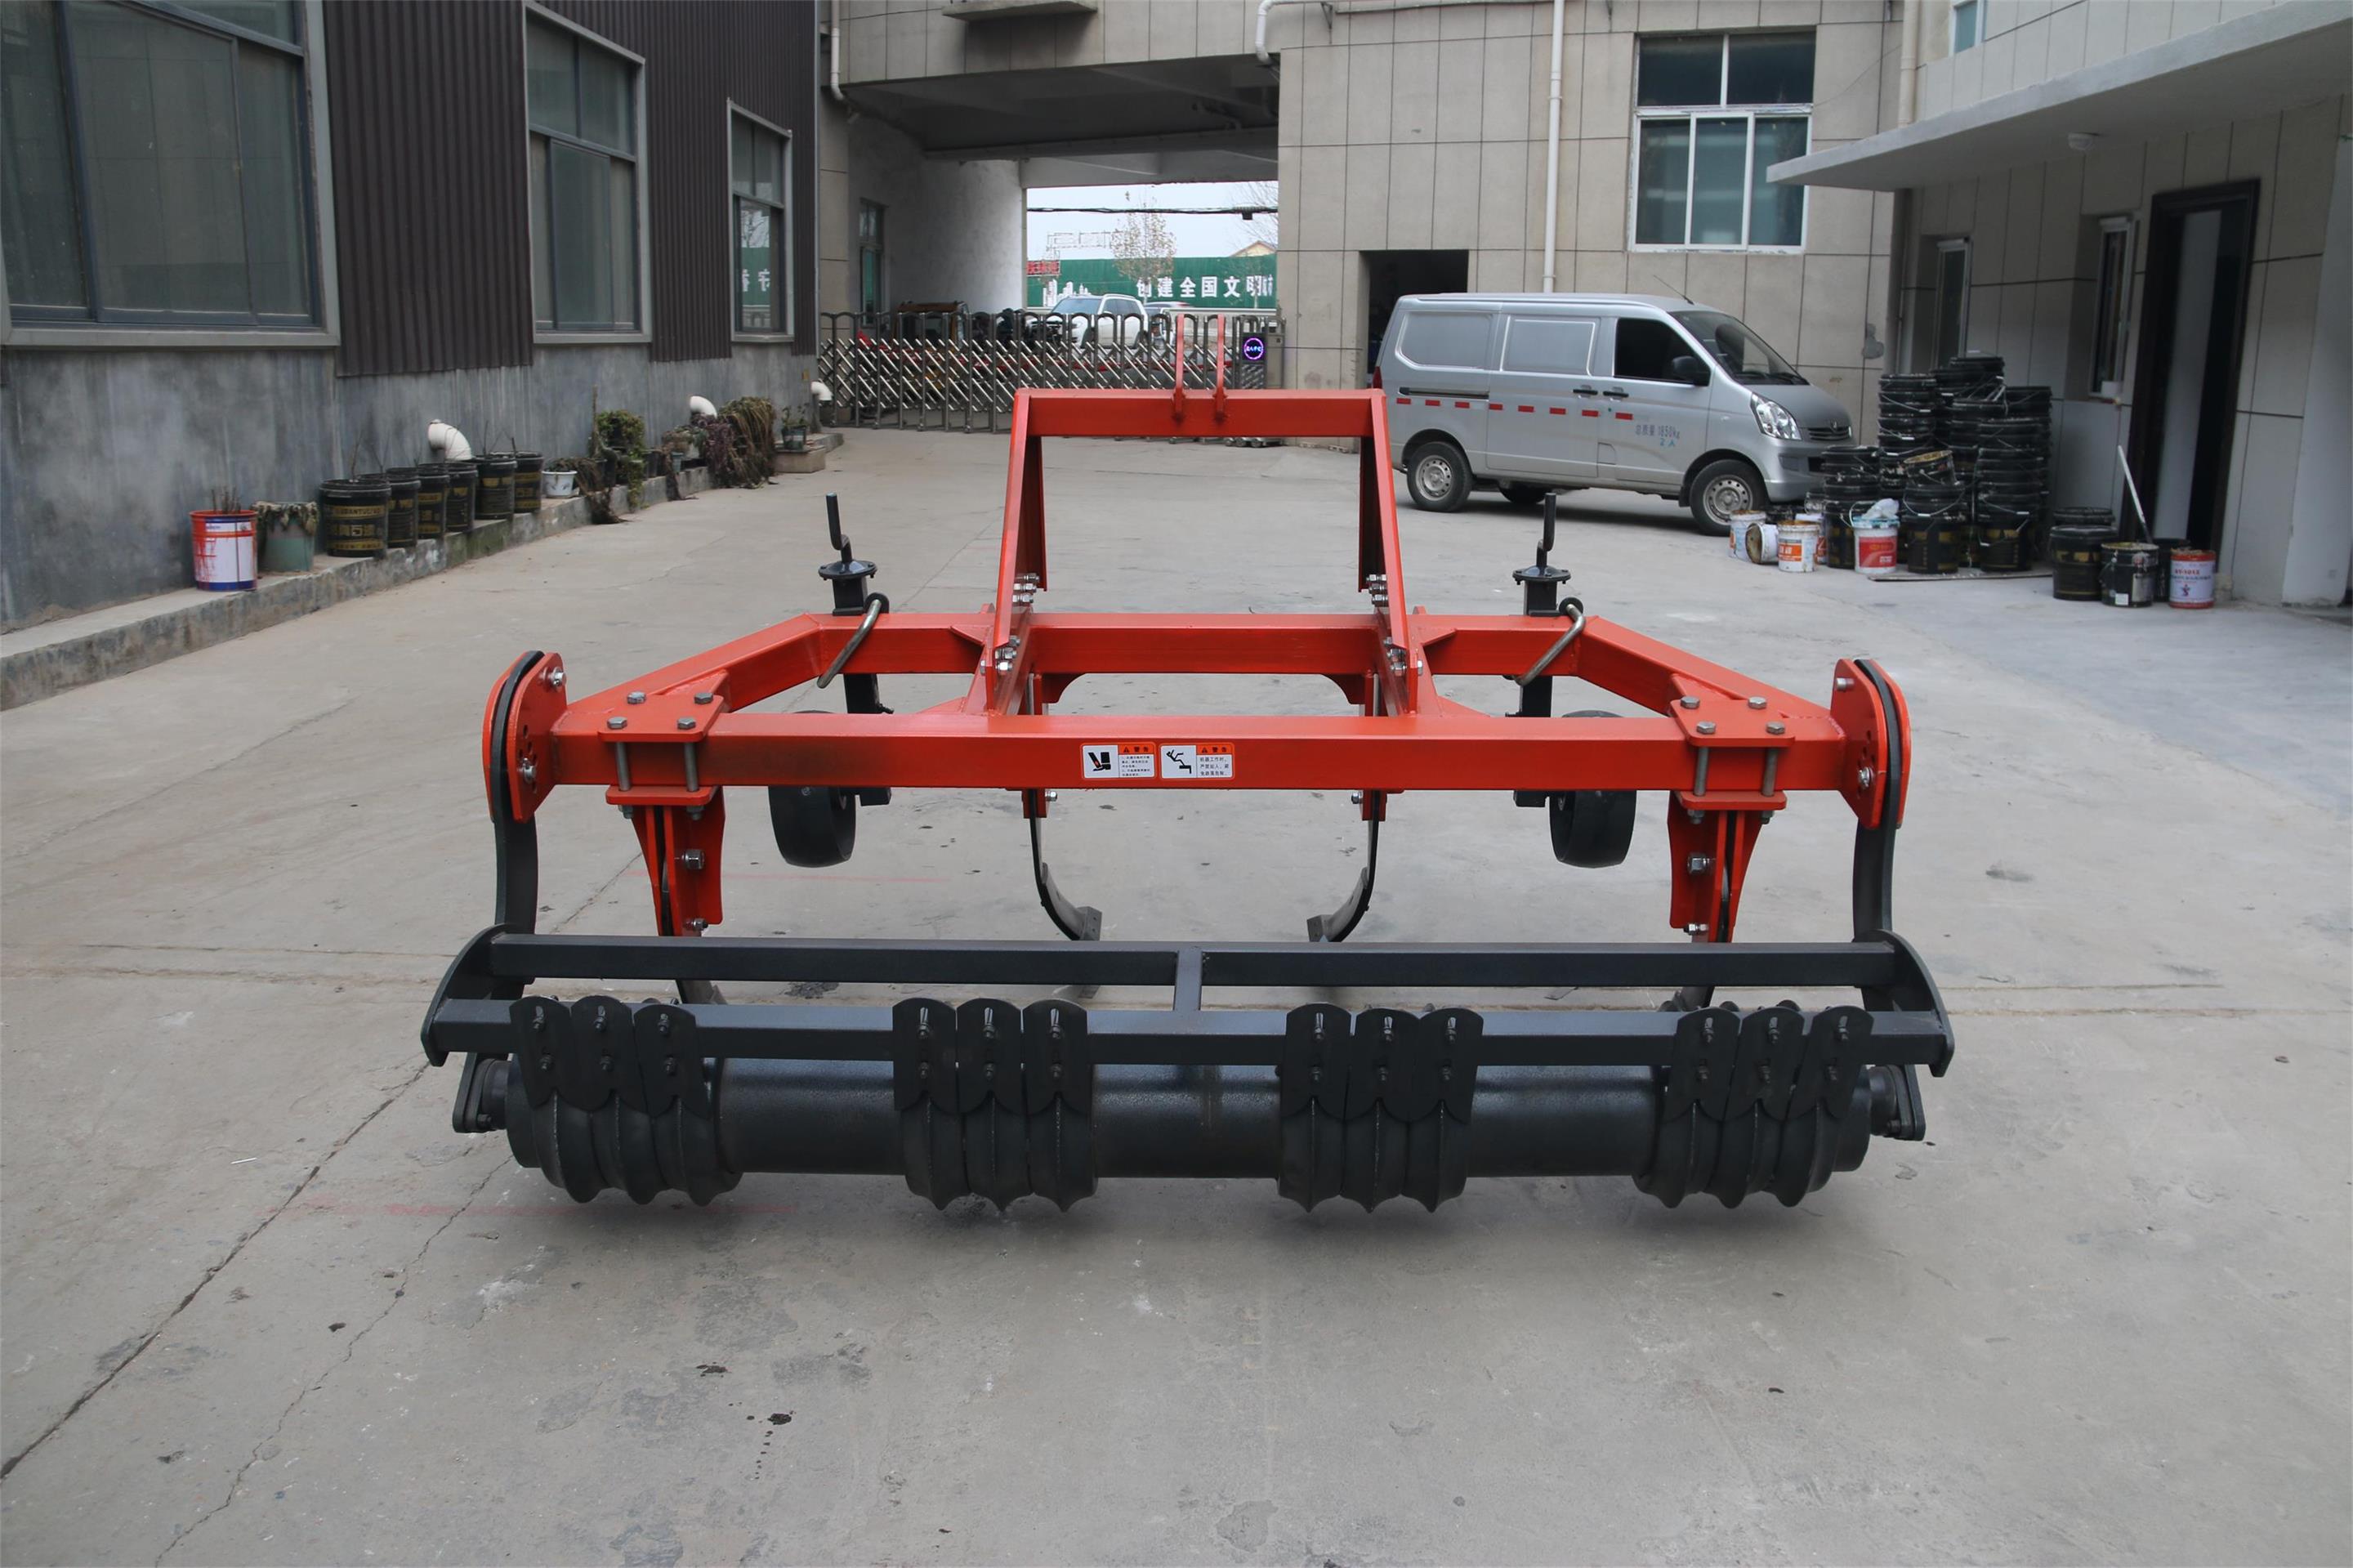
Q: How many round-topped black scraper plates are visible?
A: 12